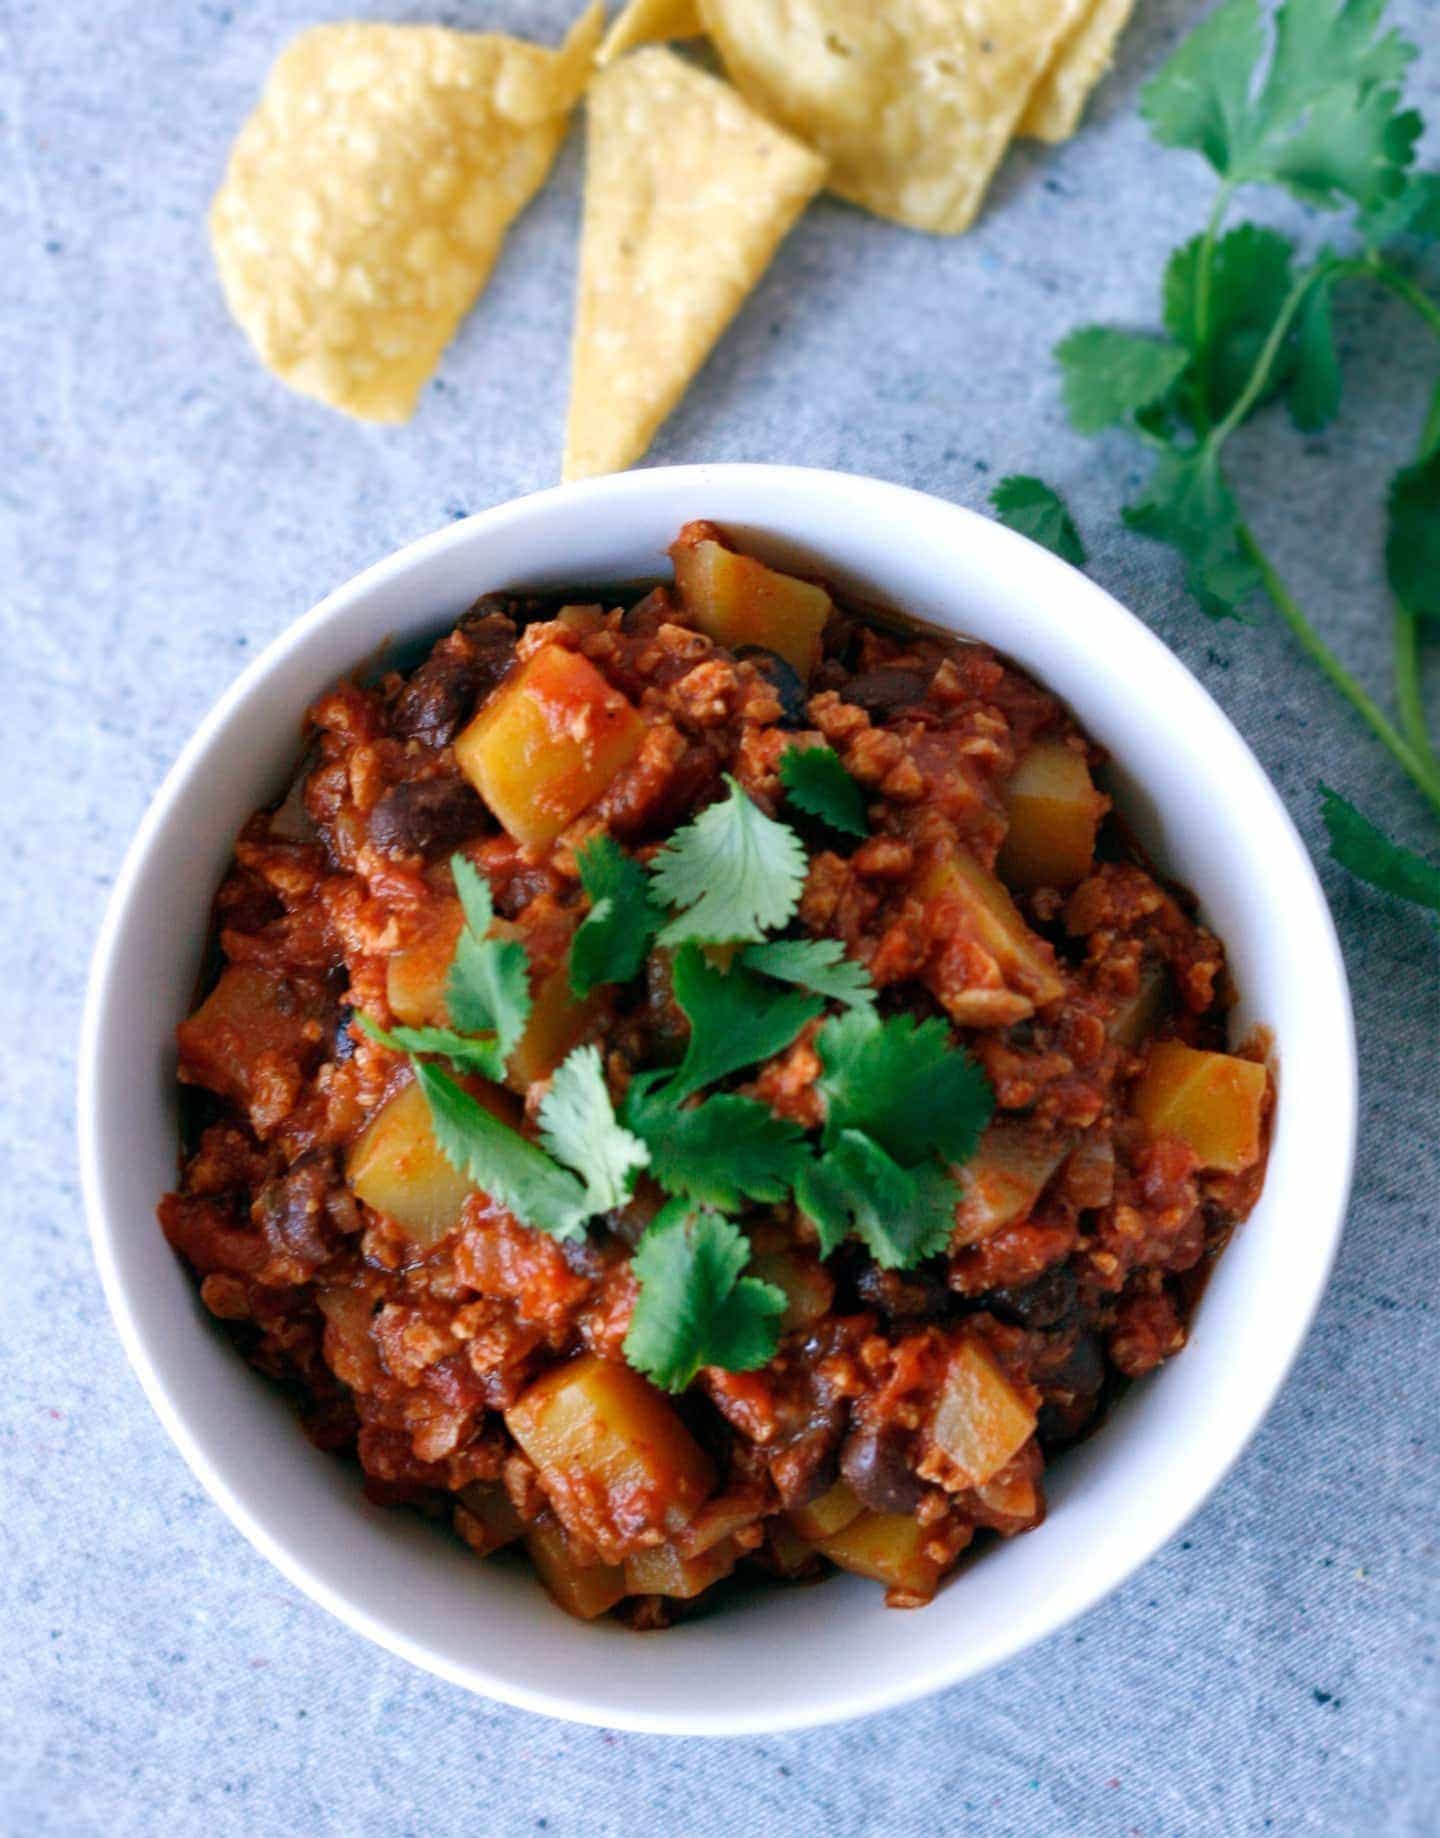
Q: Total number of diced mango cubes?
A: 0